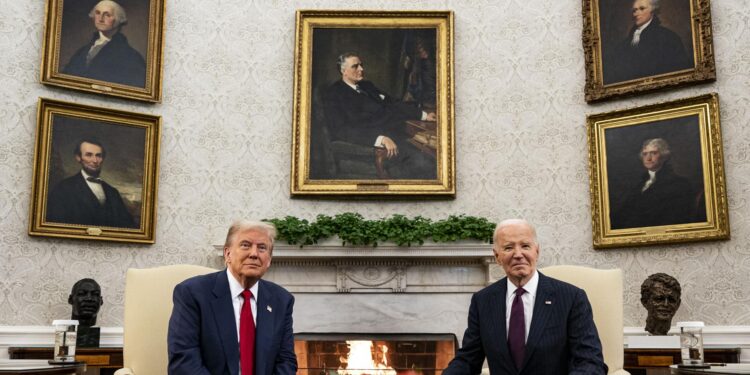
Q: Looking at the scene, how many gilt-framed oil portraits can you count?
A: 5